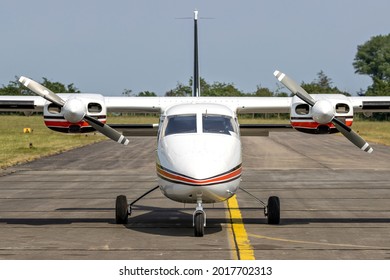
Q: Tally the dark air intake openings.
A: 4